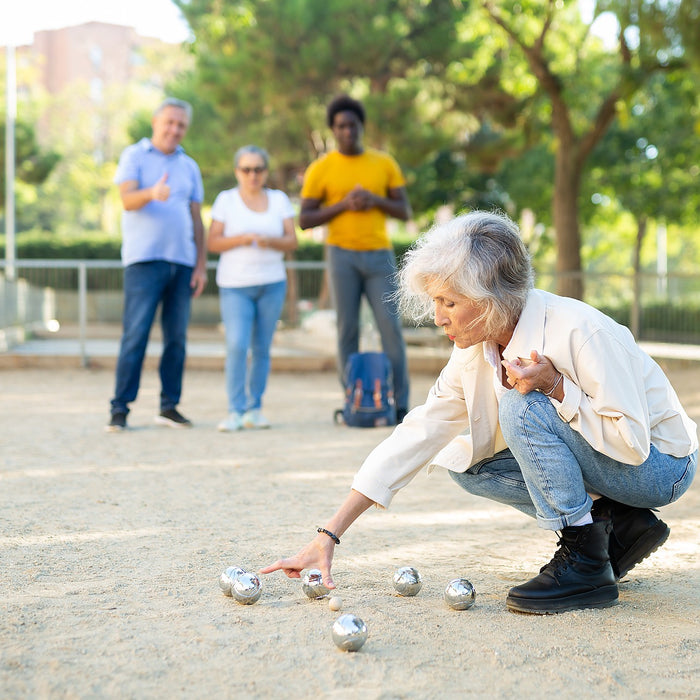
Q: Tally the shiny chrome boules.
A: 6